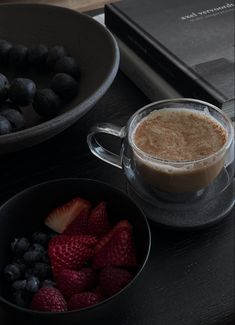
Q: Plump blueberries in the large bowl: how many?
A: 11